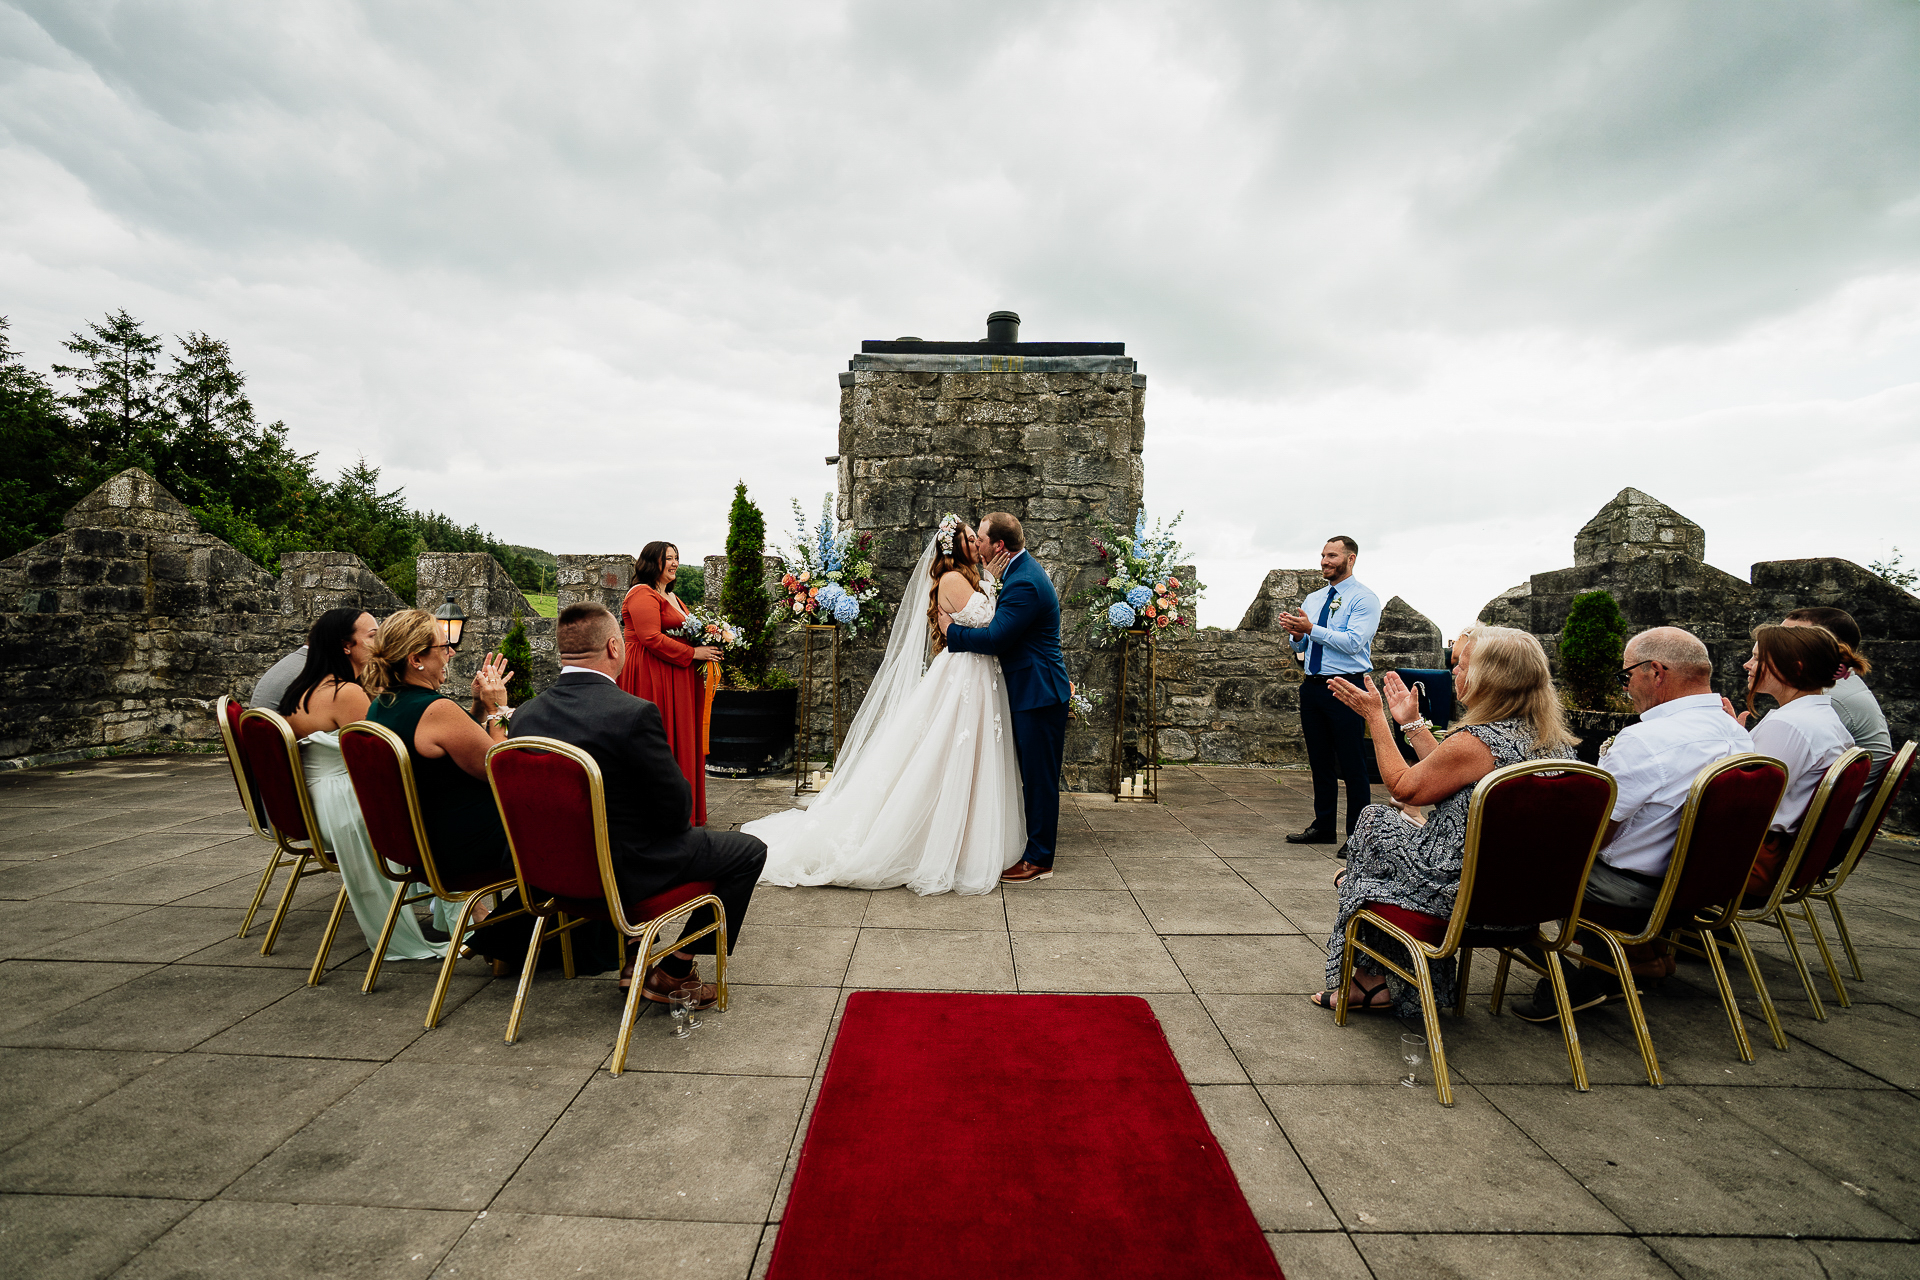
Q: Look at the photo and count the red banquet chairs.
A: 8